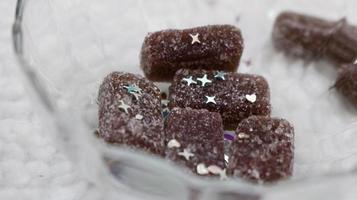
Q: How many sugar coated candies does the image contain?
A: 5